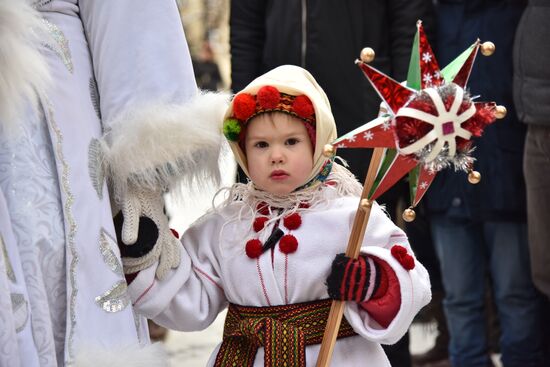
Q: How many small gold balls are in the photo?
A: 7